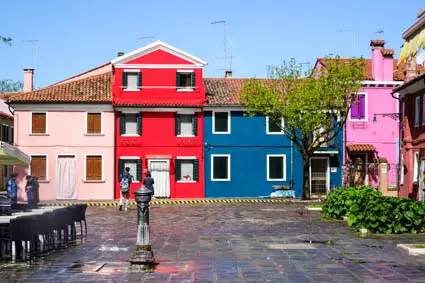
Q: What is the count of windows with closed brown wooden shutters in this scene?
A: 4